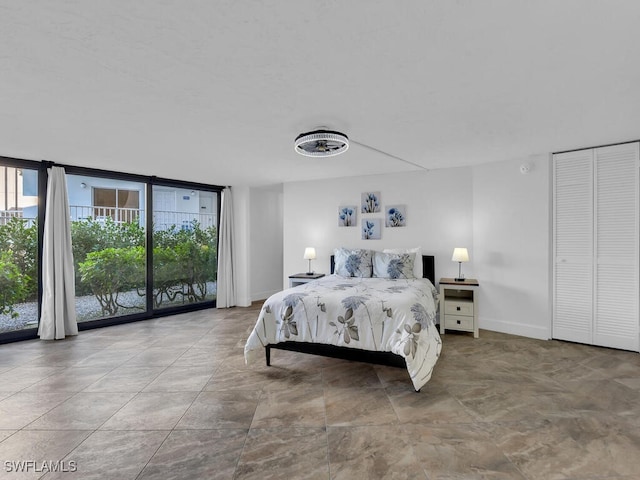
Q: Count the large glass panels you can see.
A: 3